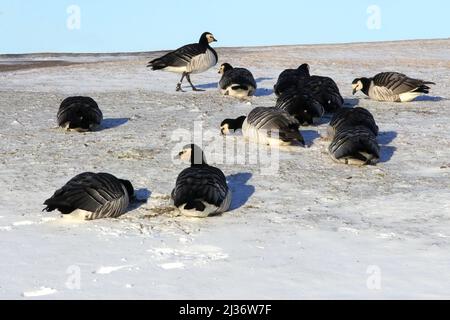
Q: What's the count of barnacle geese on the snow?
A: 12